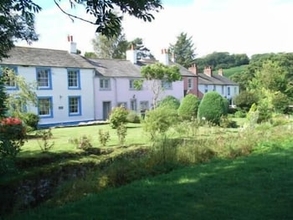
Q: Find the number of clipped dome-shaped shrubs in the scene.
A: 3